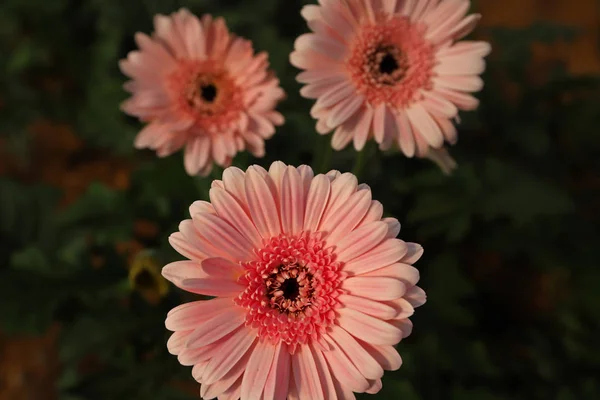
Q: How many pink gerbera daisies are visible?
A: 3